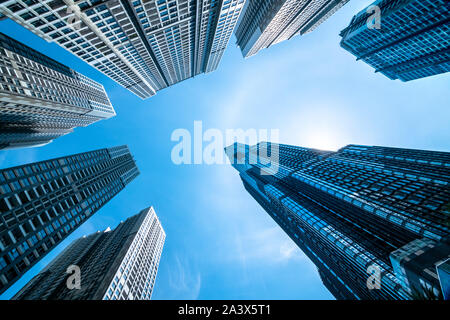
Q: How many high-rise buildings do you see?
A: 7